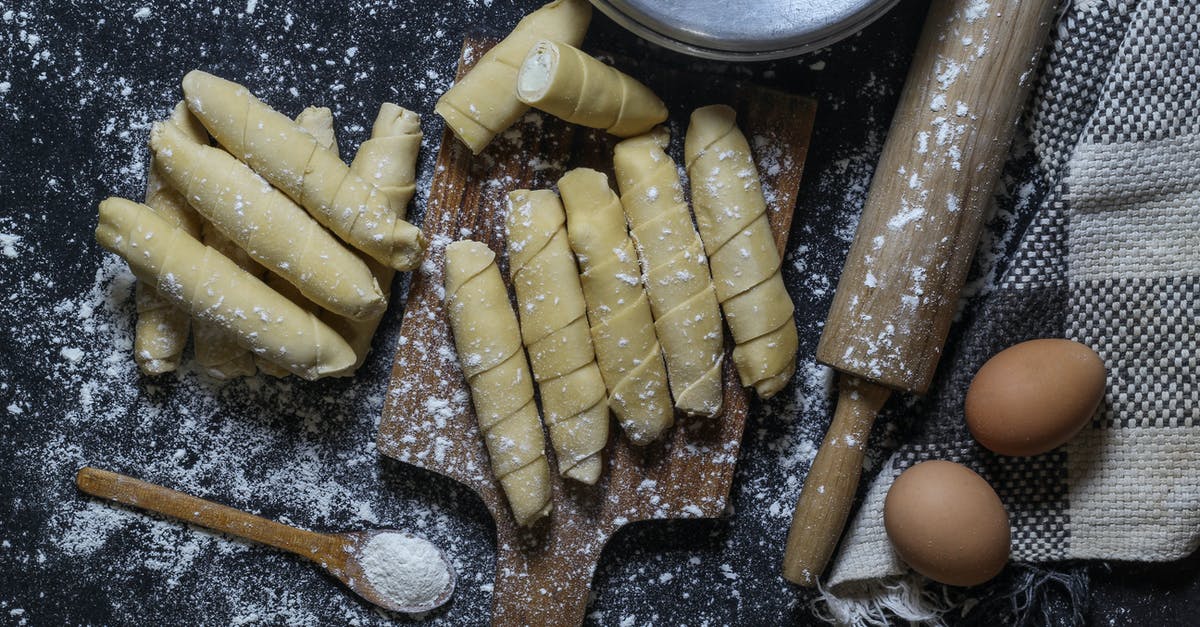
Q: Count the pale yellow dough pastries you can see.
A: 14